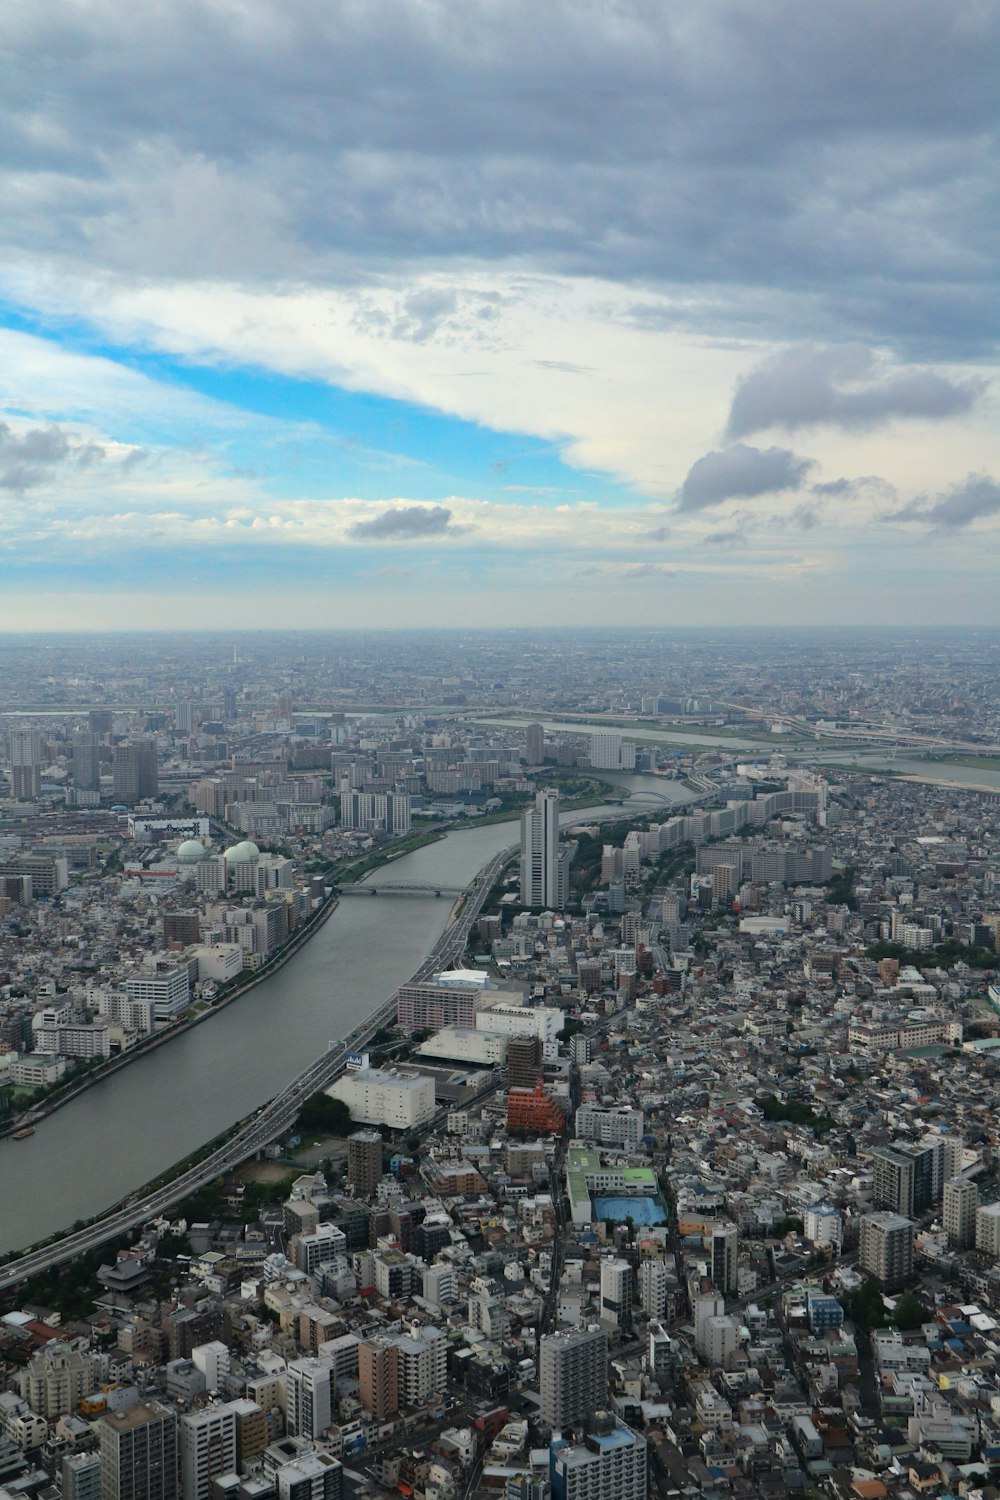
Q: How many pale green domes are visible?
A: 3